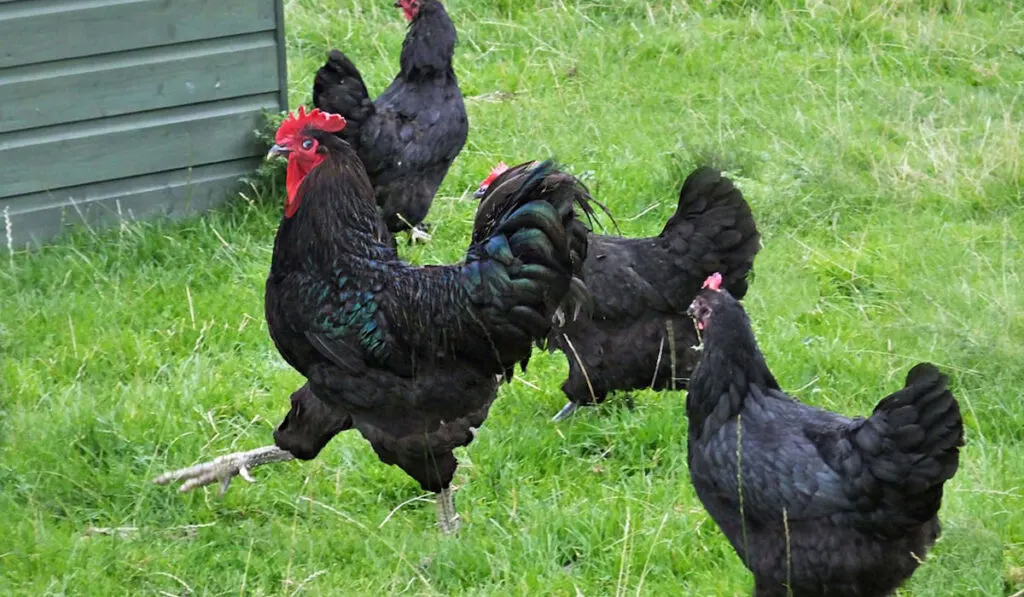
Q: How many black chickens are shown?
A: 4